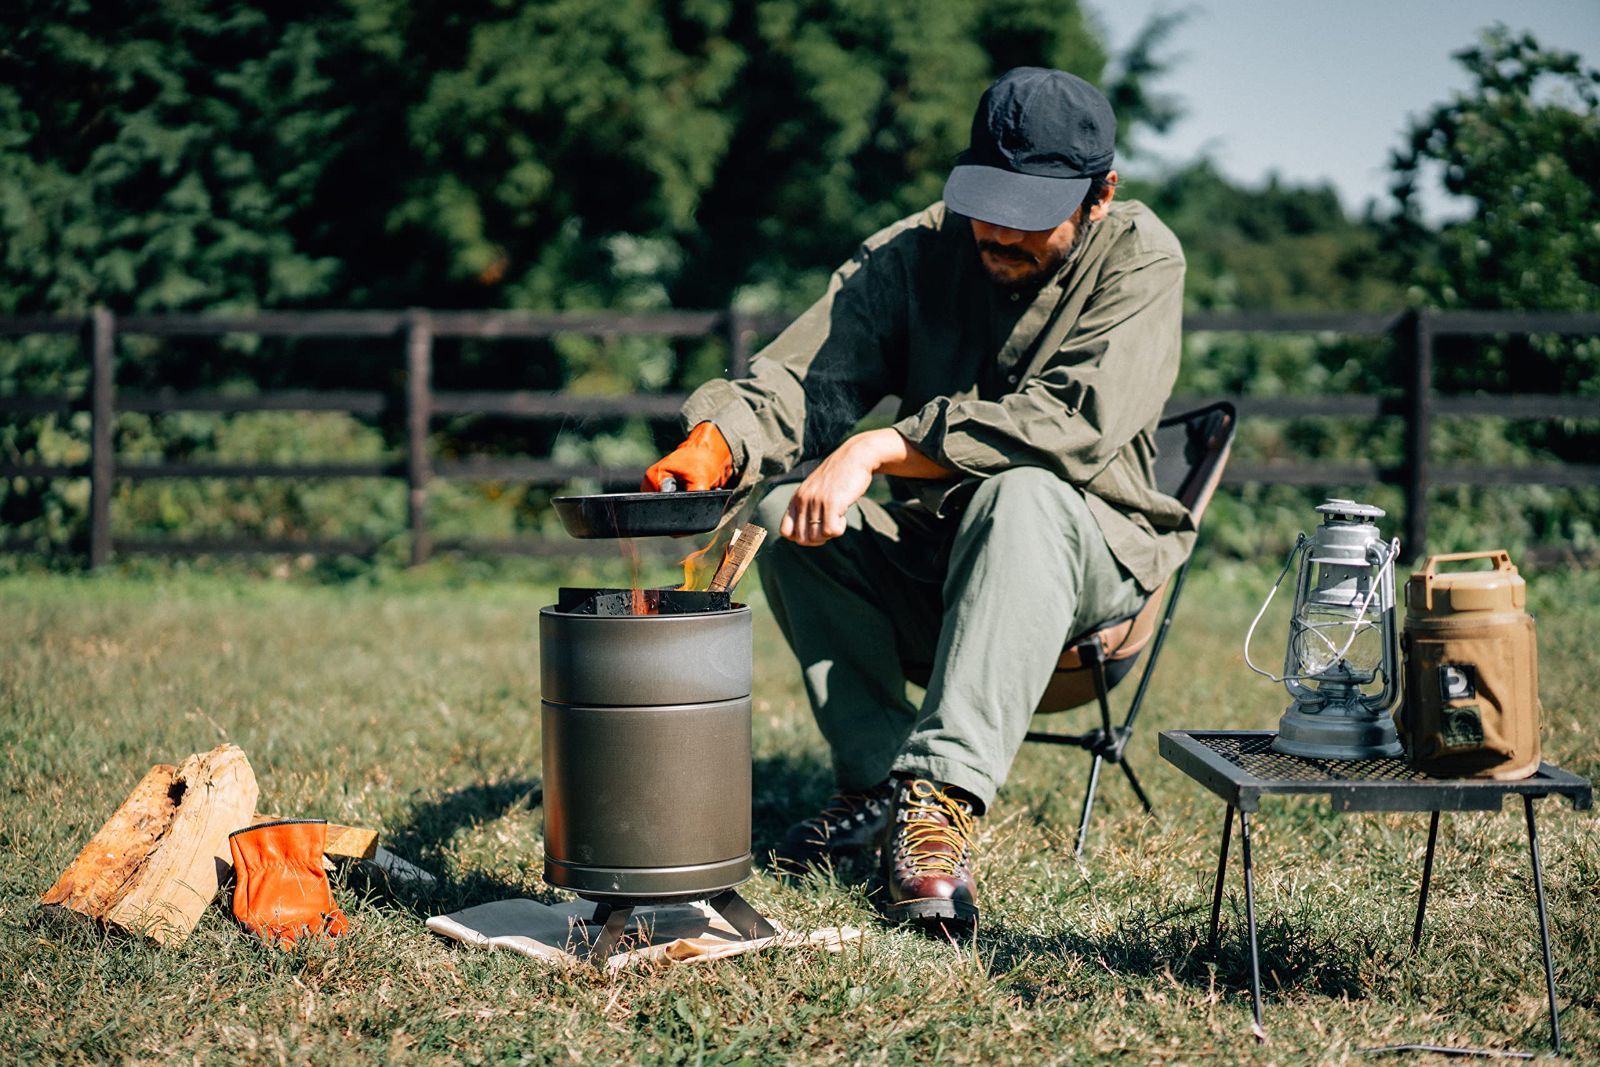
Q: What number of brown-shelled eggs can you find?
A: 0